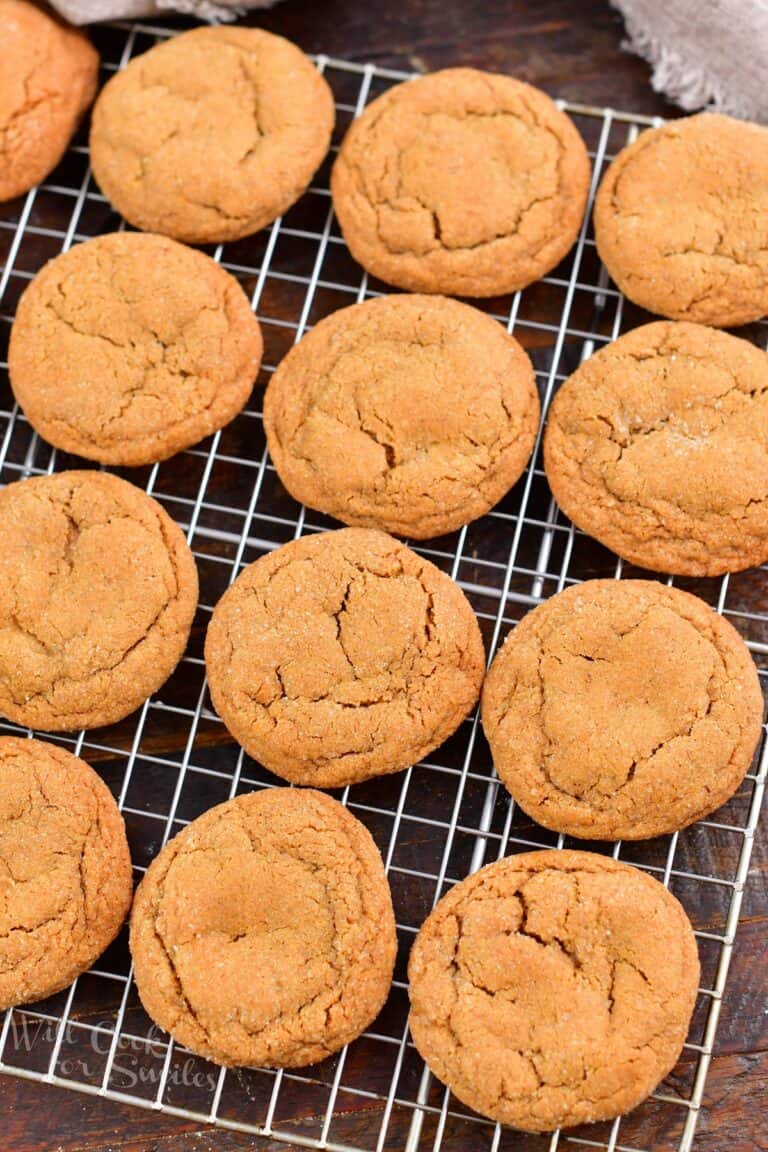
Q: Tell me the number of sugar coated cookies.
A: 13